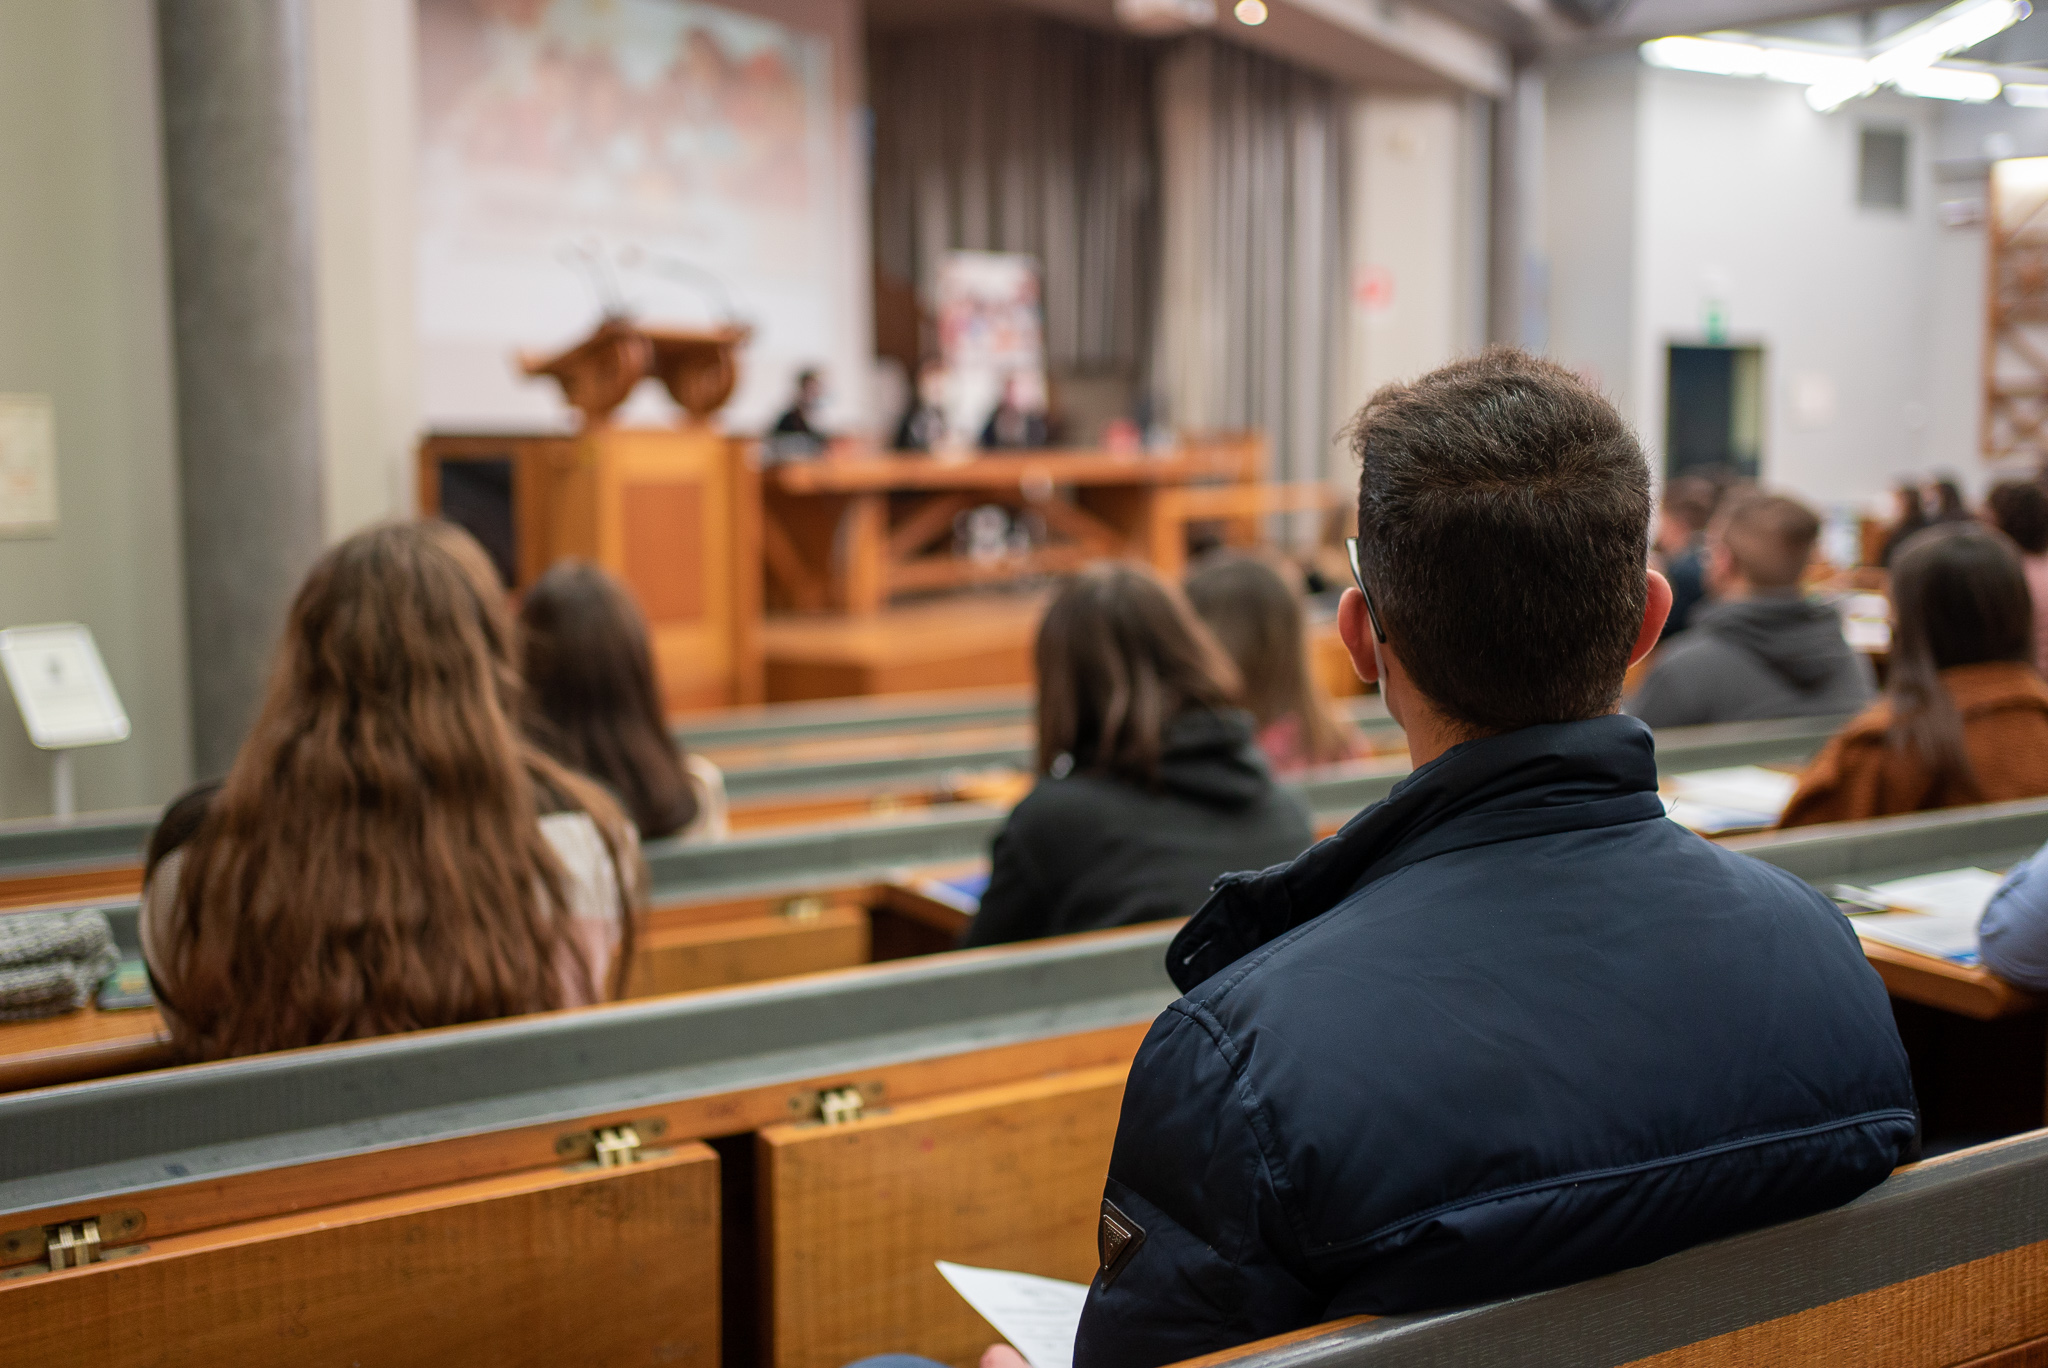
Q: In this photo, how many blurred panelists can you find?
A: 3